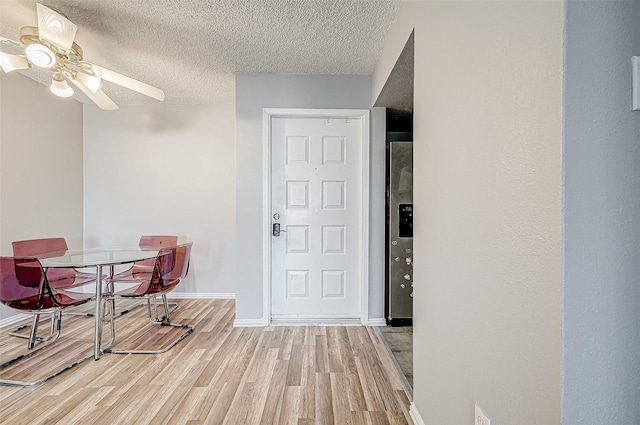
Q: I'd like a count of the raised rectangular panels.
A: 8